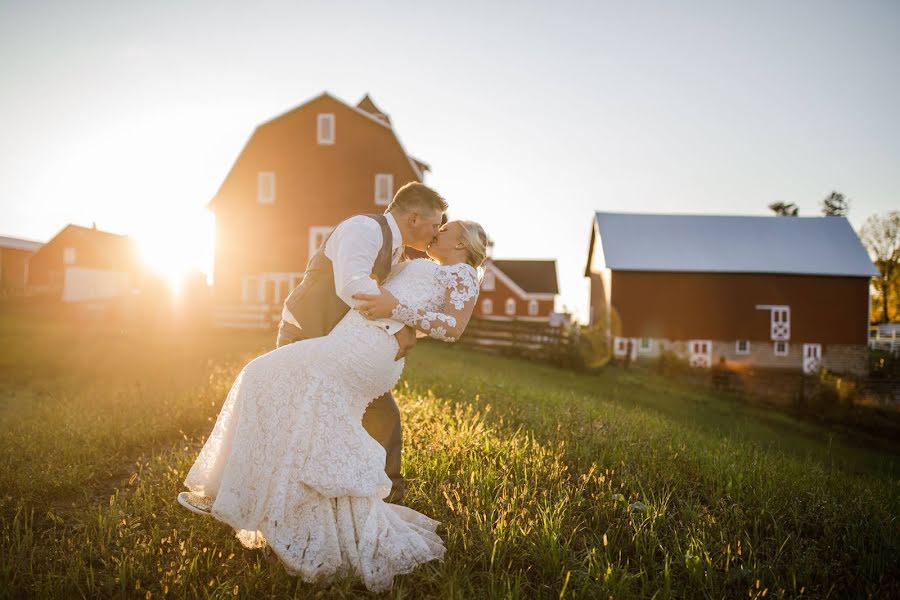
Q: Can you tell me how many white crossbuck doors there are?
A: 3